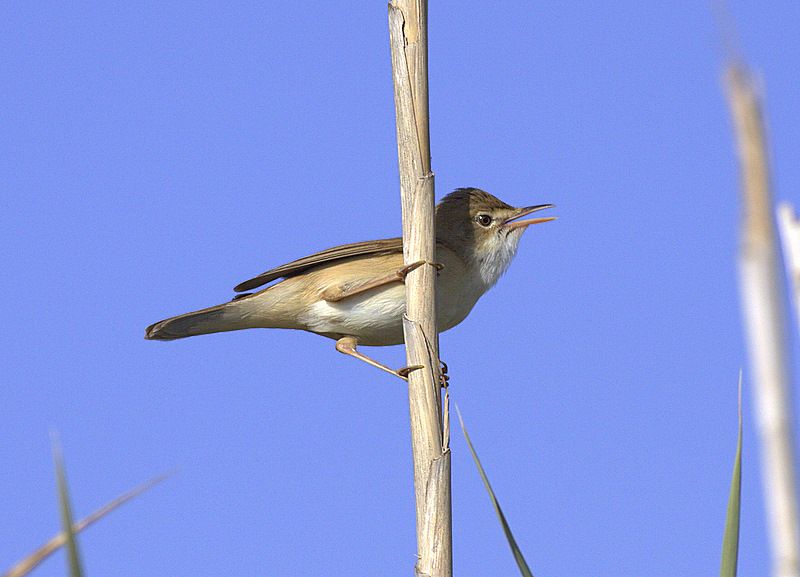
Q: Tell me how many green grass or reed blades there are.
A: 3